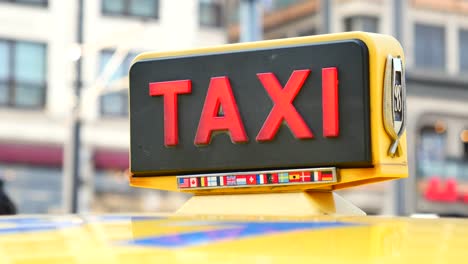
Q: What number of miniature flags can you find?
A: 15